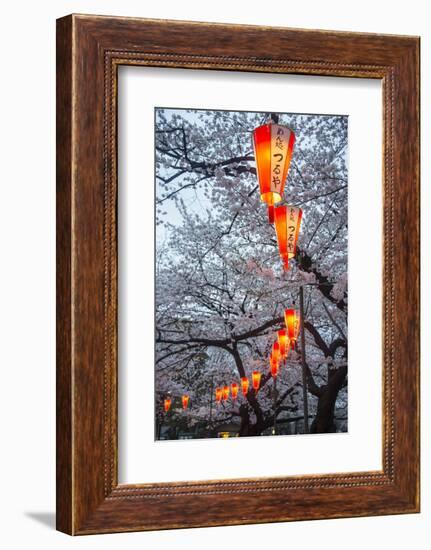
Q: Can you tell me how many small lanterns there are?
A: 11